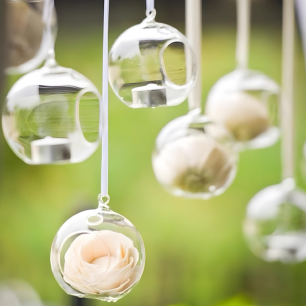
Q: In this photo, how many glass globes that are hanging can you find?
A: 7